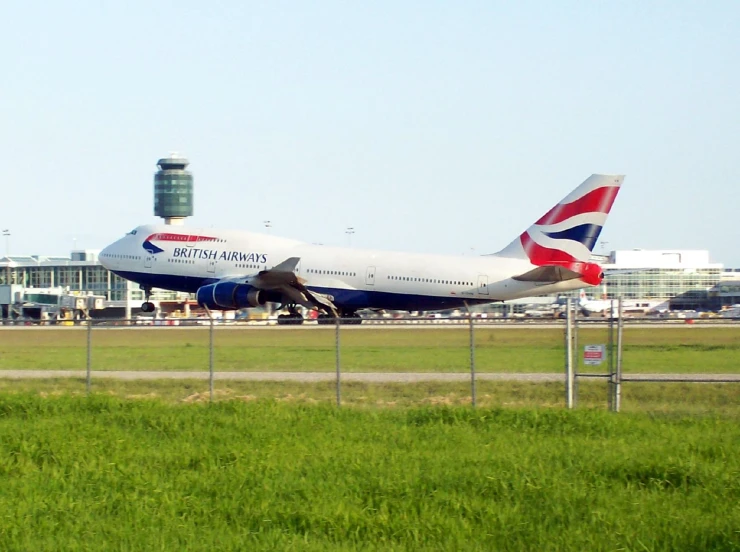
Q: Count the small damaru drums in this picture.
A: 0